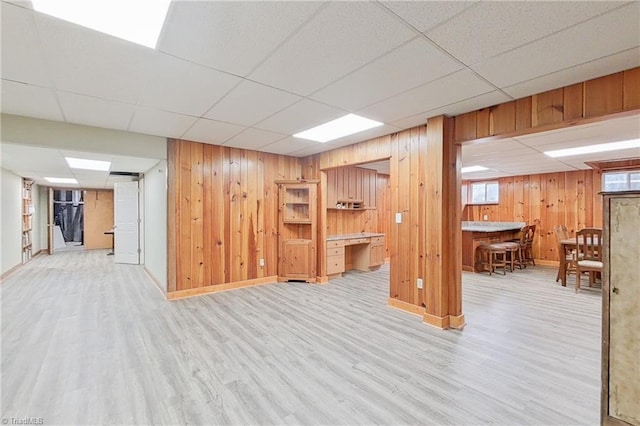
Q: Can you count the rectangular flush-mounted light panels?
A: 6